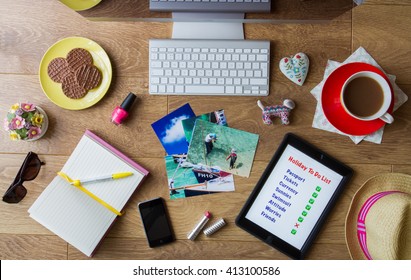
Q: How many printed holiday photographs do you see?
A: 4